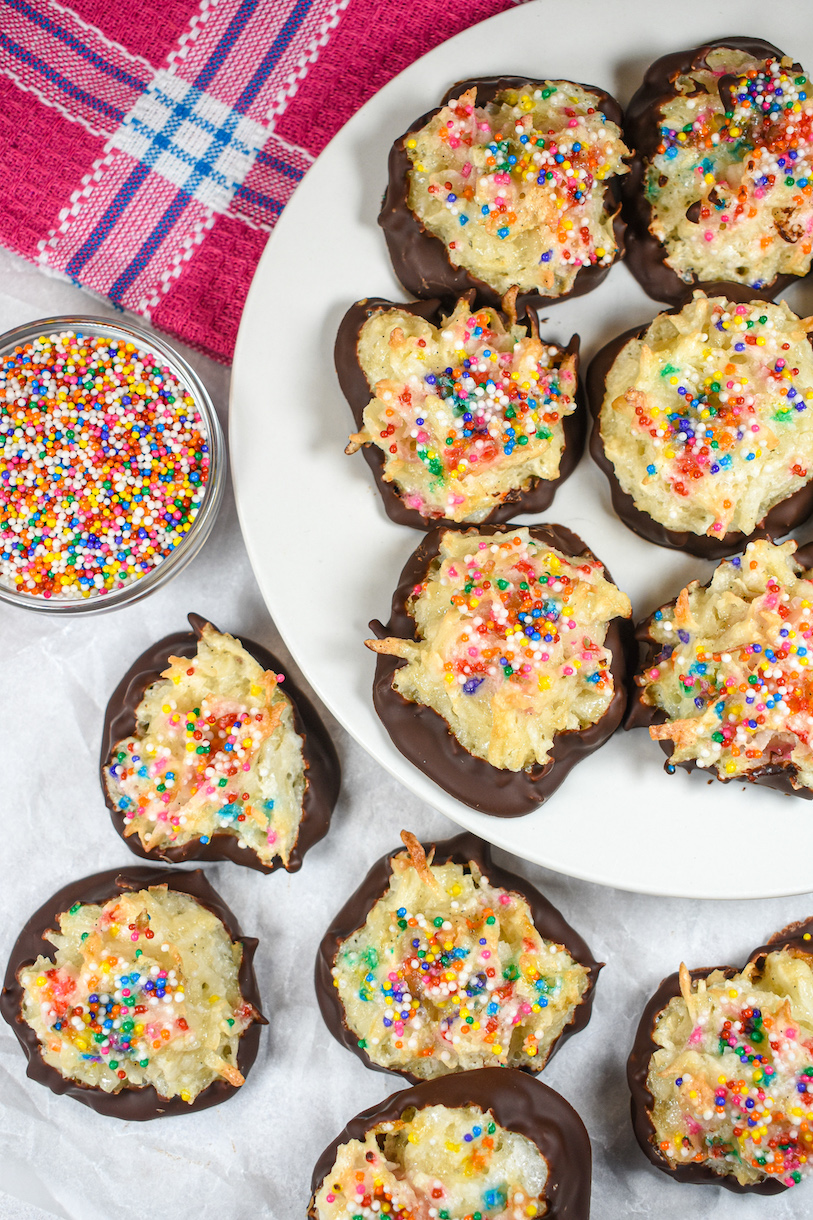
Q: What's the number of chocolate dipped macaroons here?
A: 11